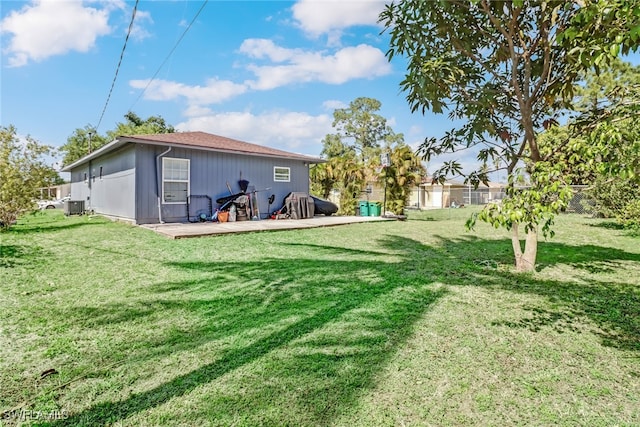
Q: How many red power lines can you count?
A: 0